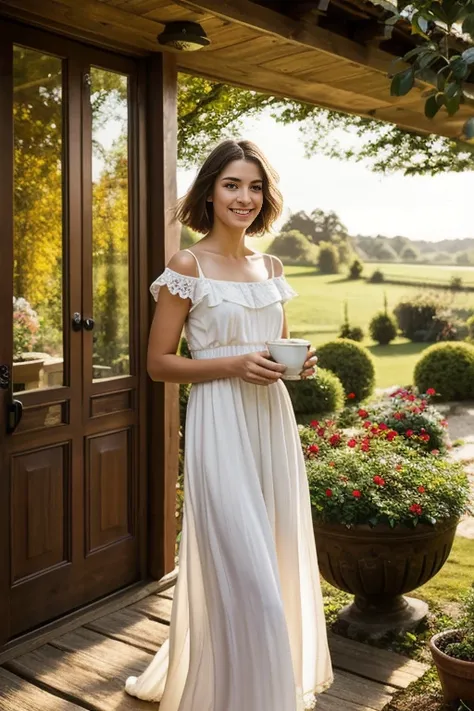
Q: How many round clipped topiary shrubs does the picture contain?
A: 3